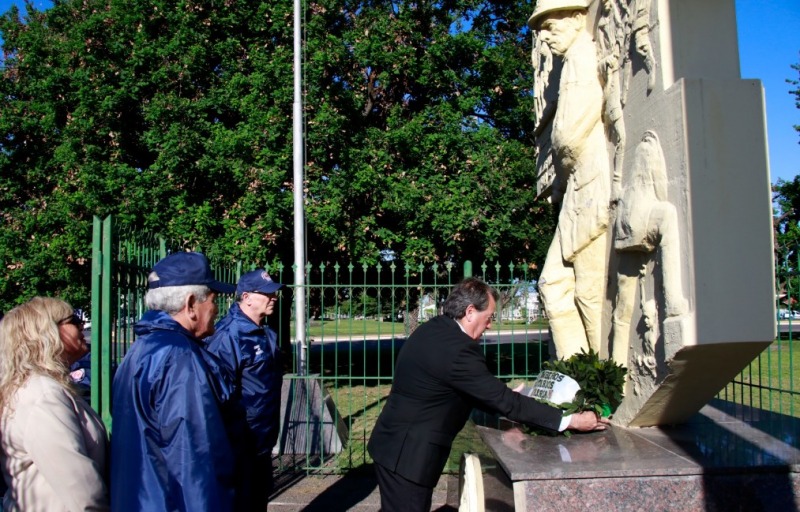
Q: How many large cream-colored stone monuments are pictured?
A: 1